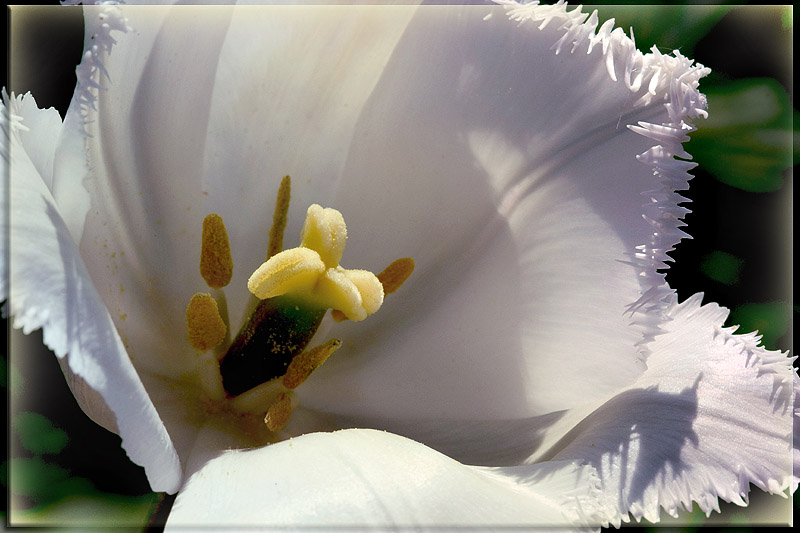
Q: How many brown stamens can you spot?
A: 6